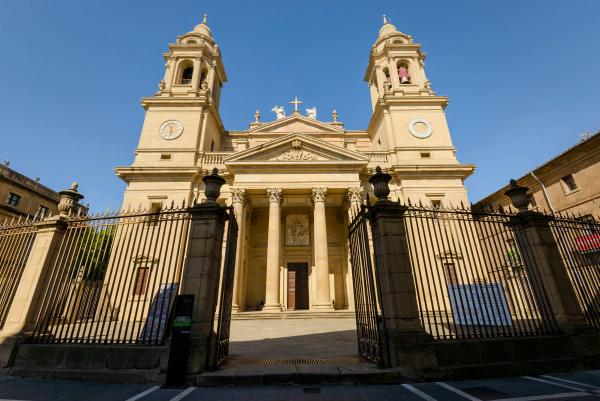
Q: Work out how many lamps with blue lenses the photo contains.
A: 0